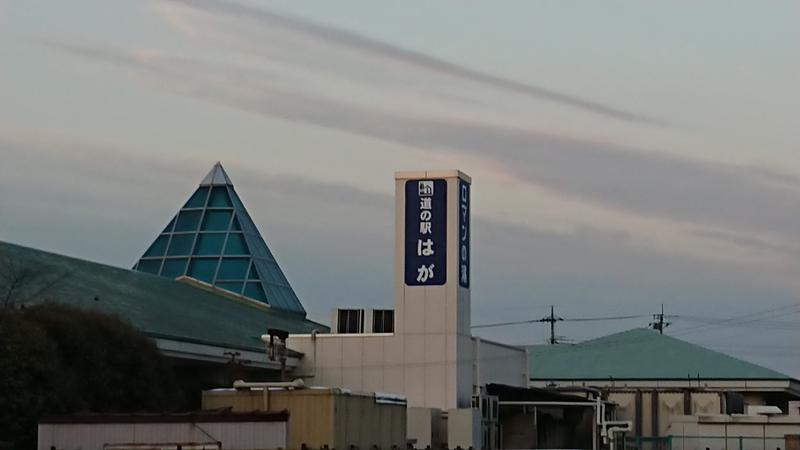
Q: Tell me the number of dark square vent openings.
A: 2